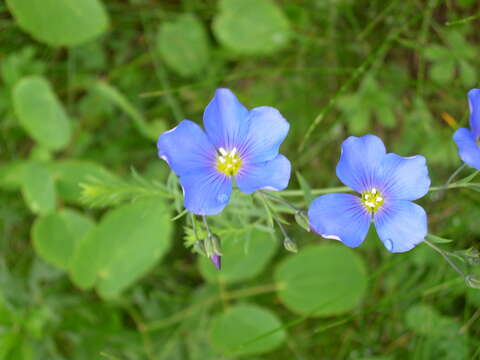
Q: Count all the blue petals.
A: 11